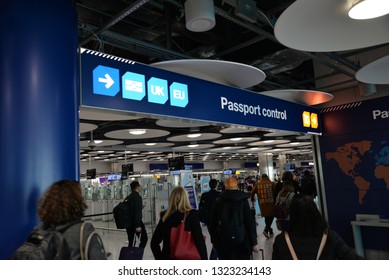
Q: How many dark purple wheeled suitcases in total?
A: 1